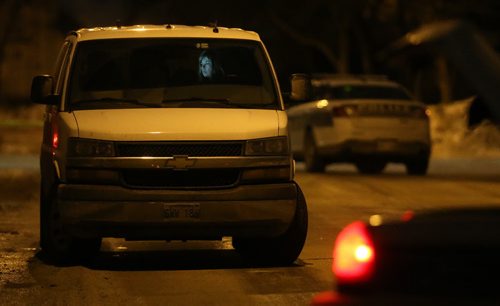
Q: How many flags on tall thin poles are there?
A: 0